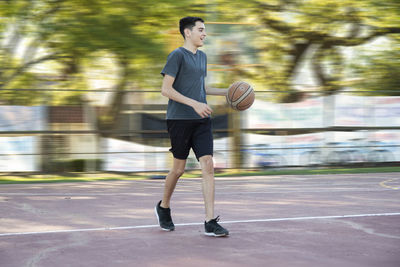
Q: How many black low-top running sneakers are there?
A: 2